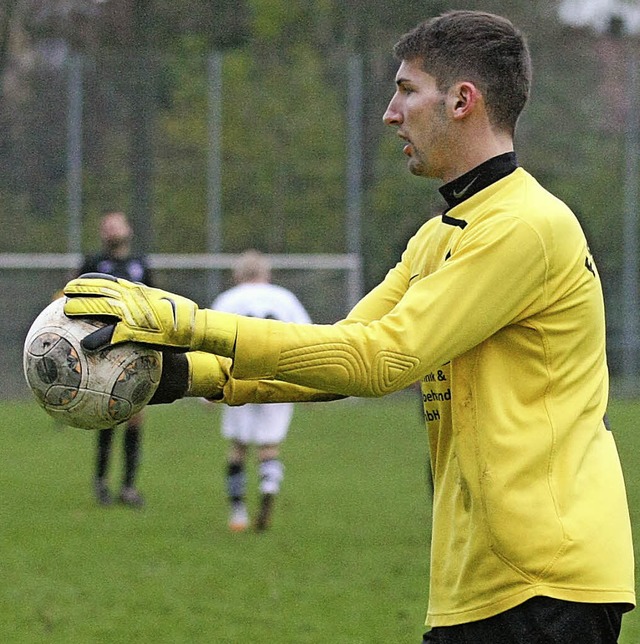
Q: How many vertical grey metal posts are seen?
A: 4